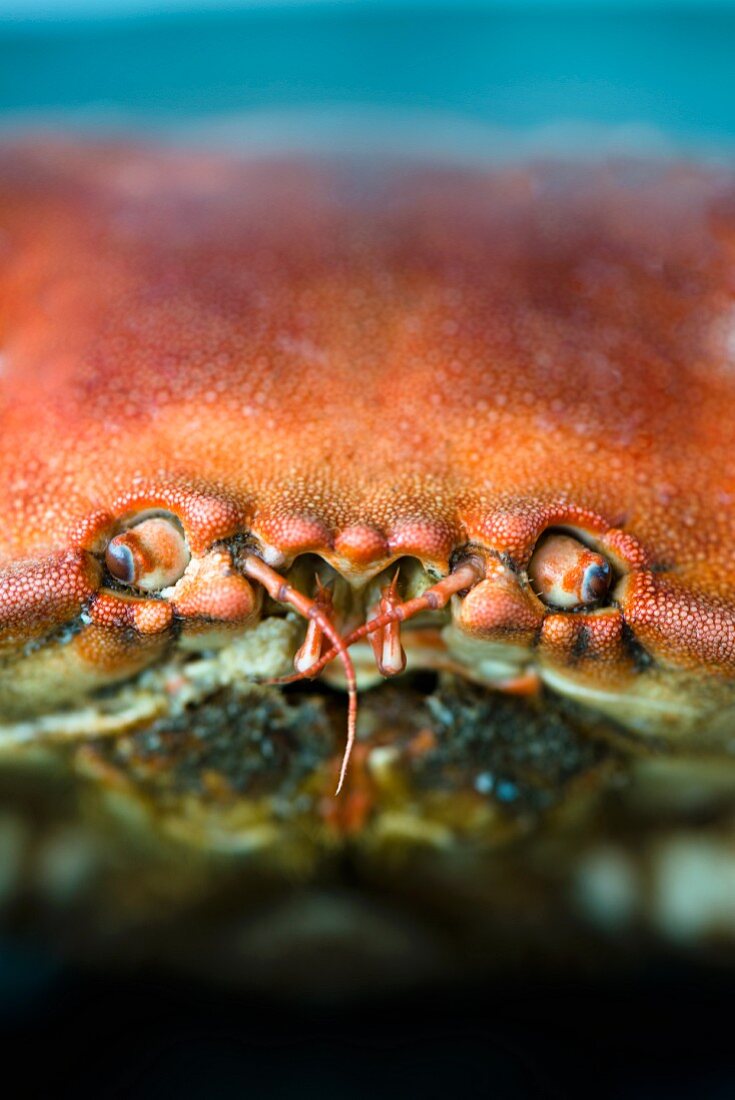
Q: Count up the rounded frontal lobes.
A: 3